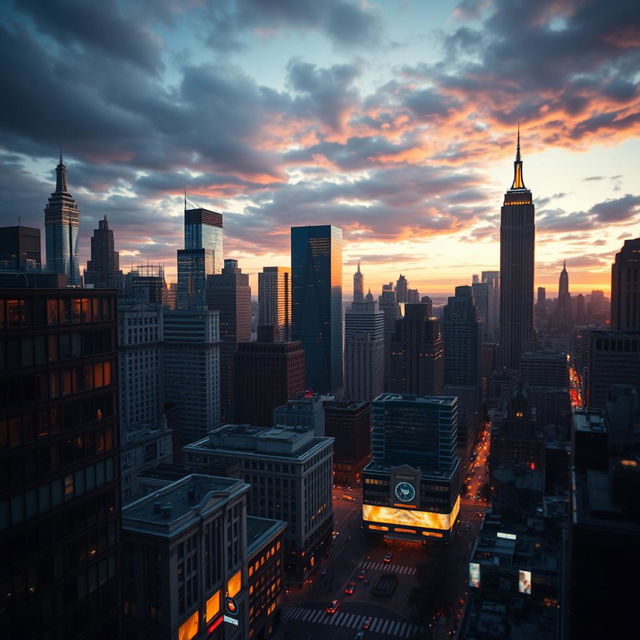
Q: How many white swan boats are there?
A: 0